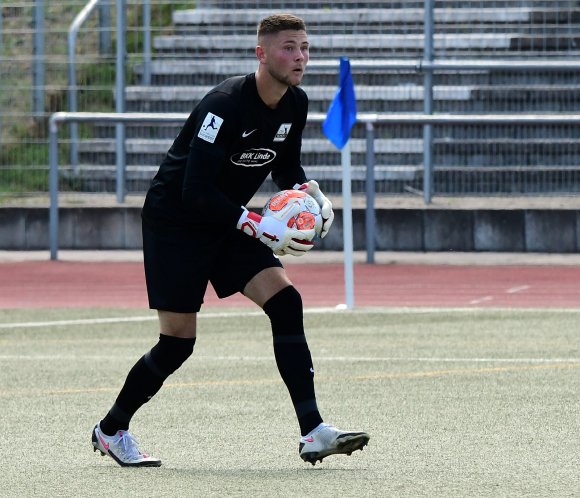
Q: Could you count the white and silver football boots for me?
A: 2